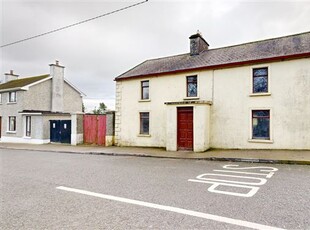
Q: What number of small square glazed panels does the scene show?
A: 2